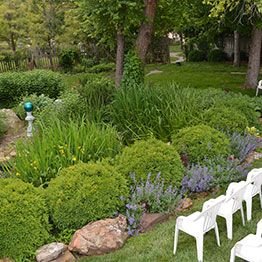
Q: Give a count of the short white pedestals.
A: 1